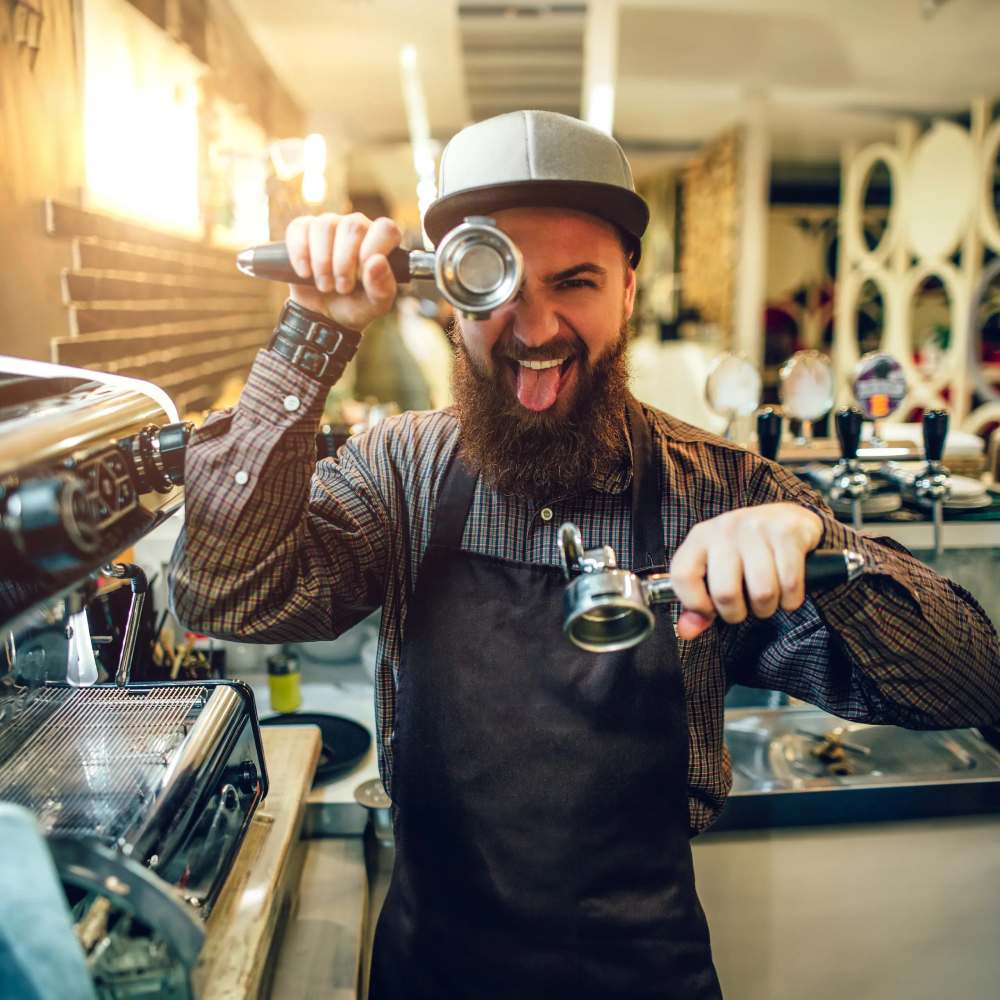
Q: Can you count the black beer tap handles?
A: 3